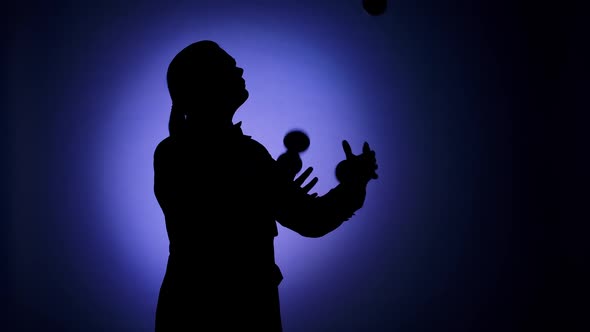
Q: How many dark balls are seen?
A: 4